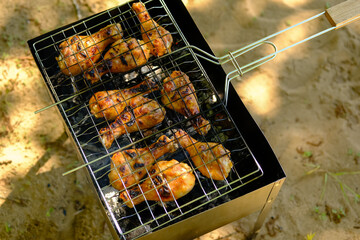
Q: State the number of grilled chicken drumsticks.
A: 9